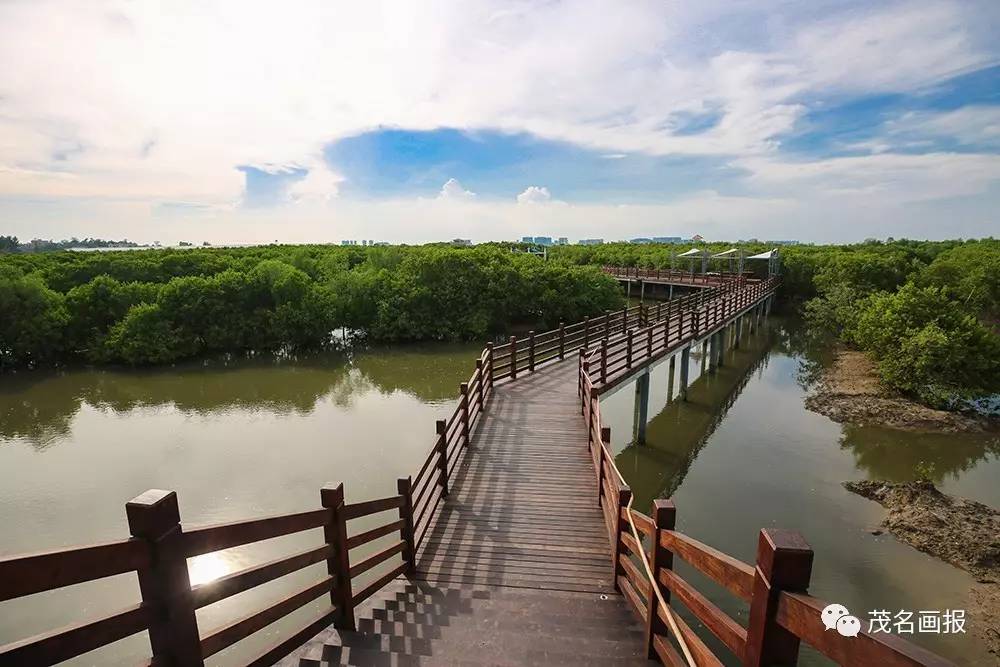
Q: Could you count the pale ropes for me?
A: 1